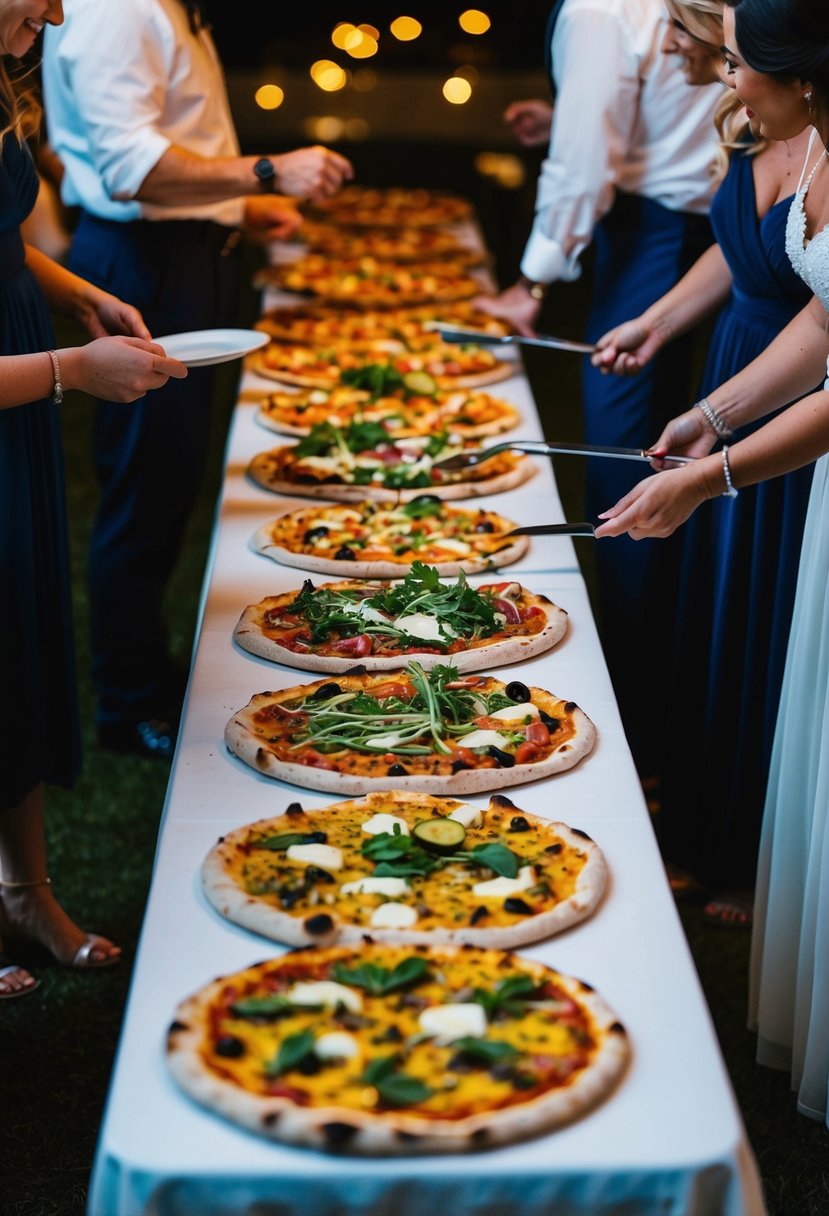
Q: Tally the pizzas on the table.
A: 12